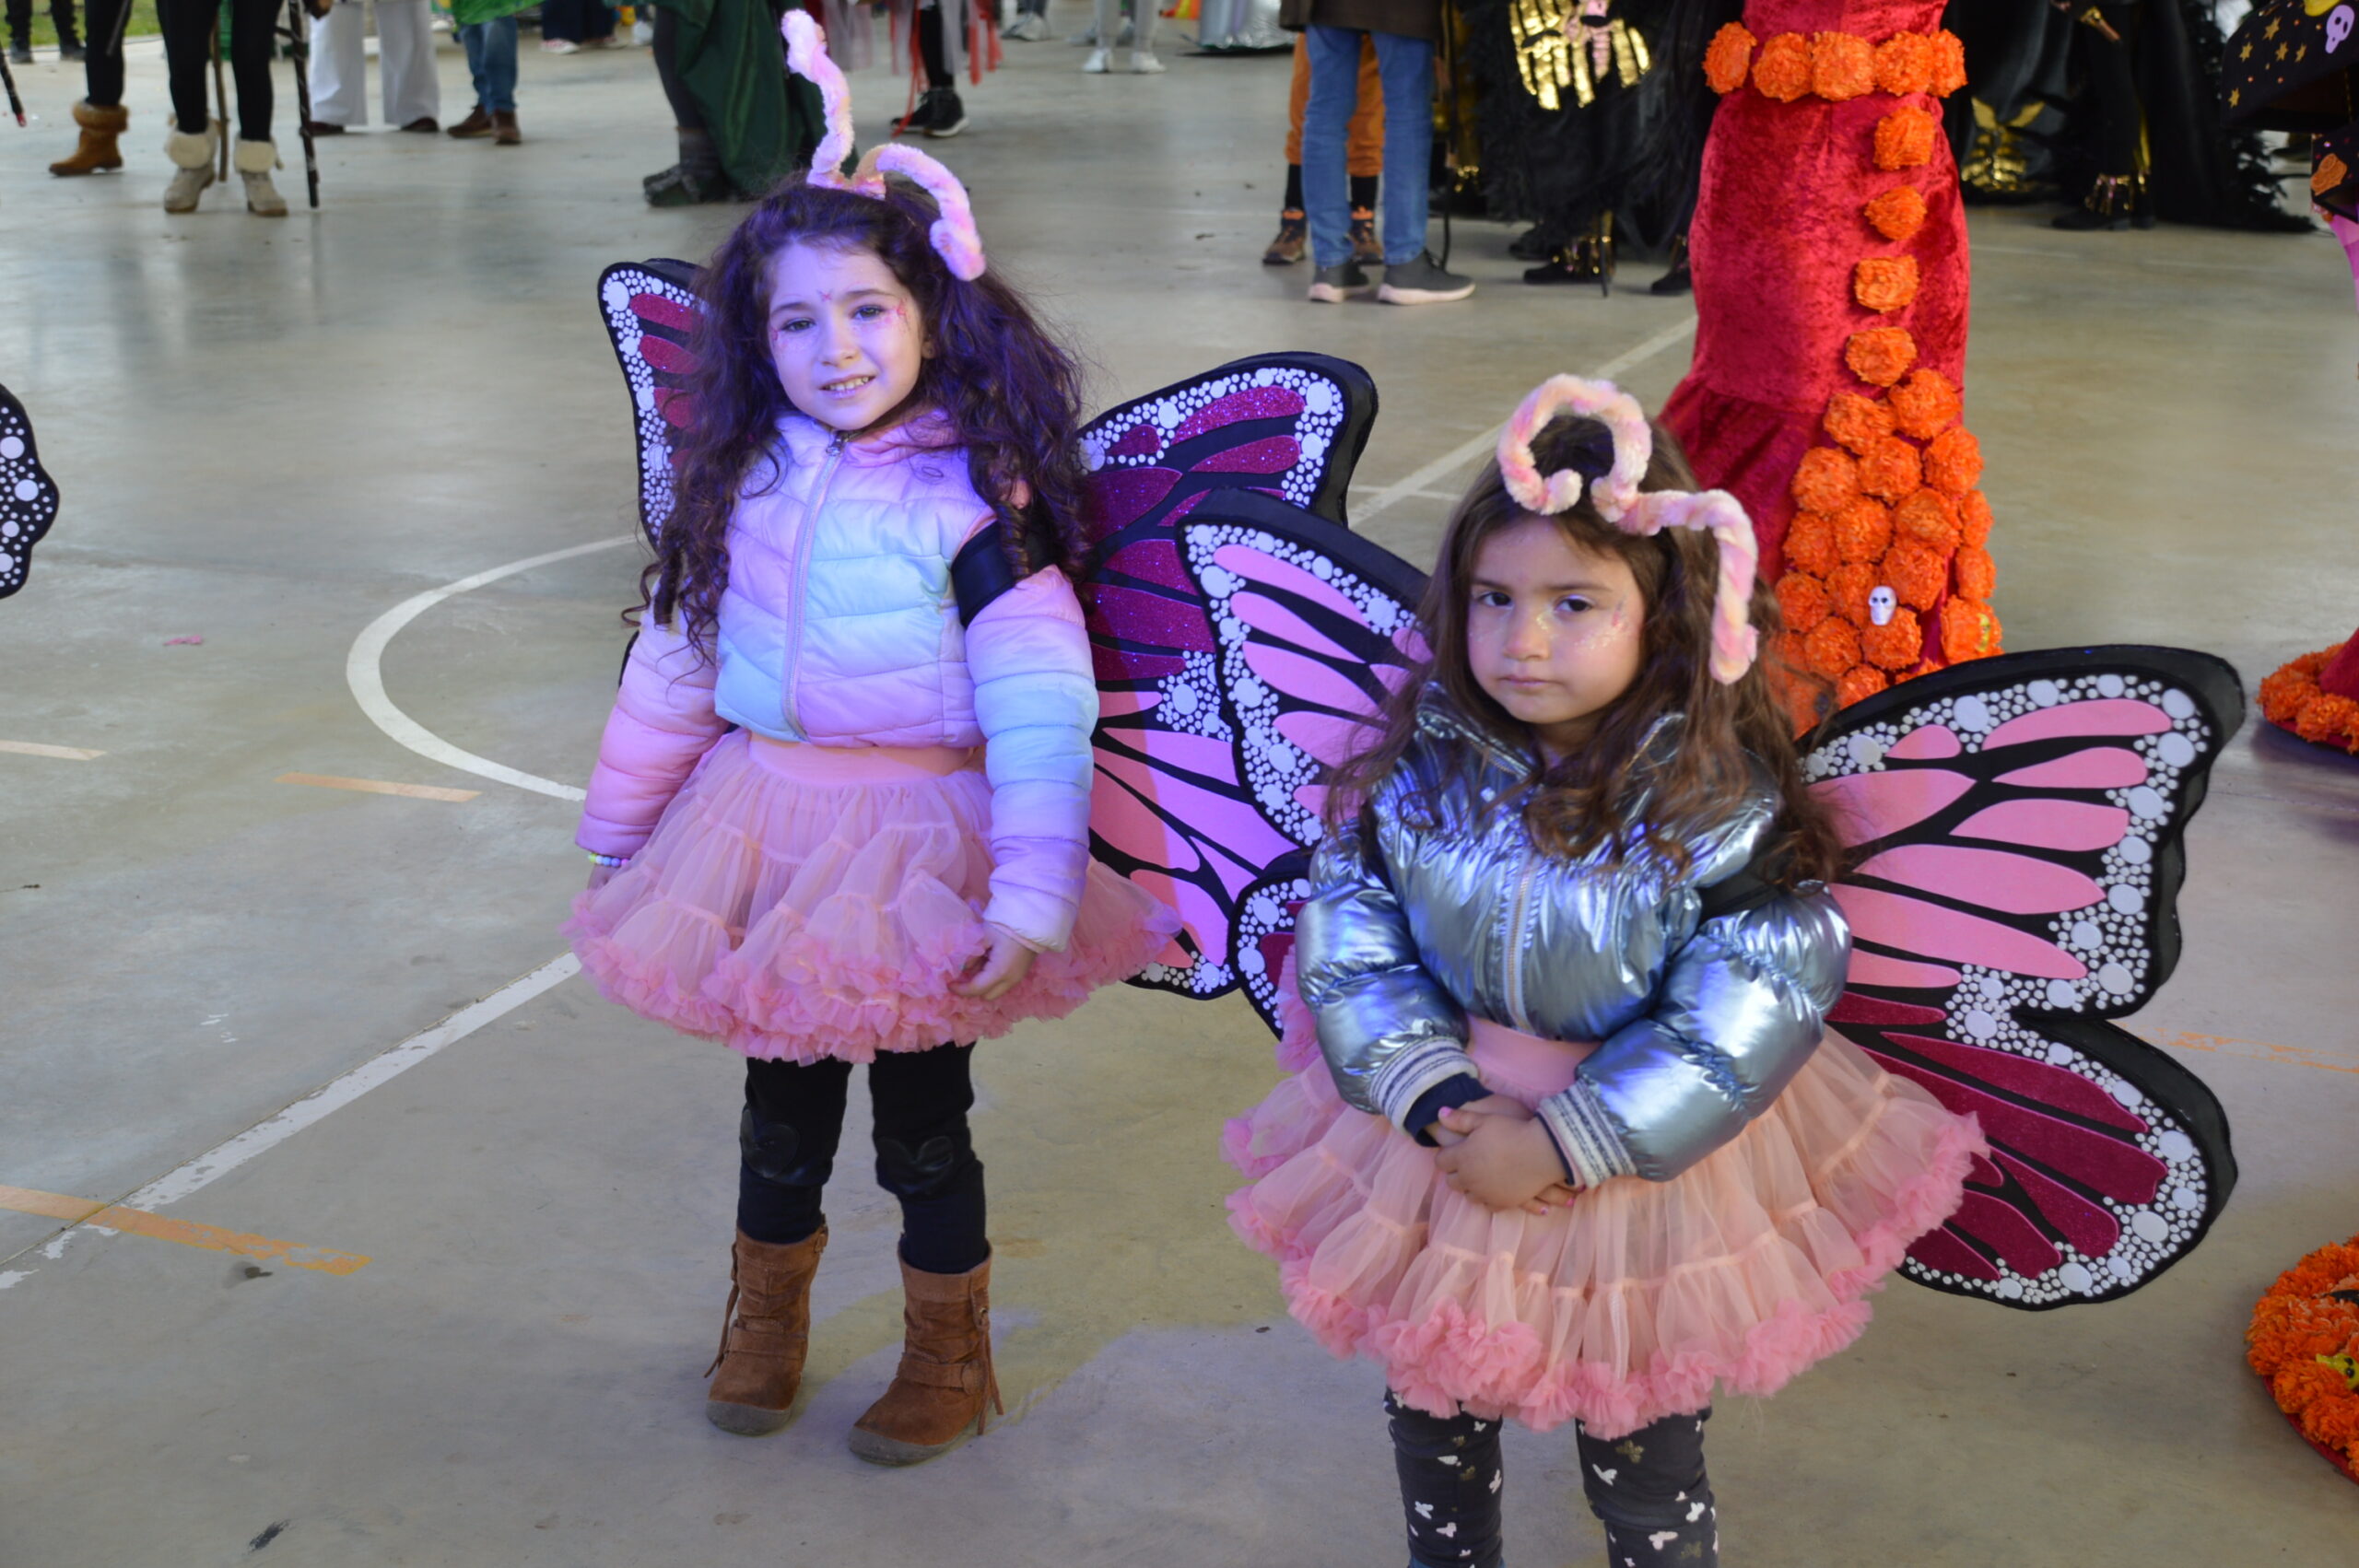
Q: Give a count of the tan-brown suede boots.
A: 3